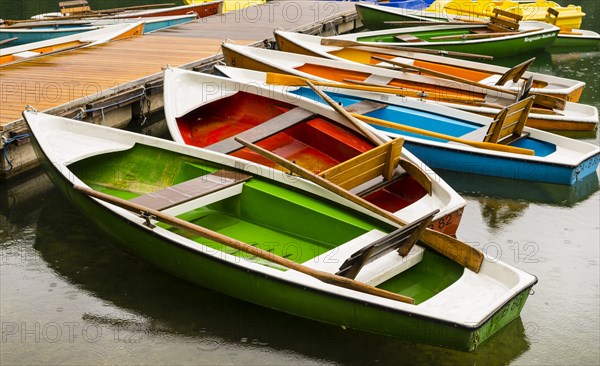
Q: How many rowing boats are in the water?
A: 10